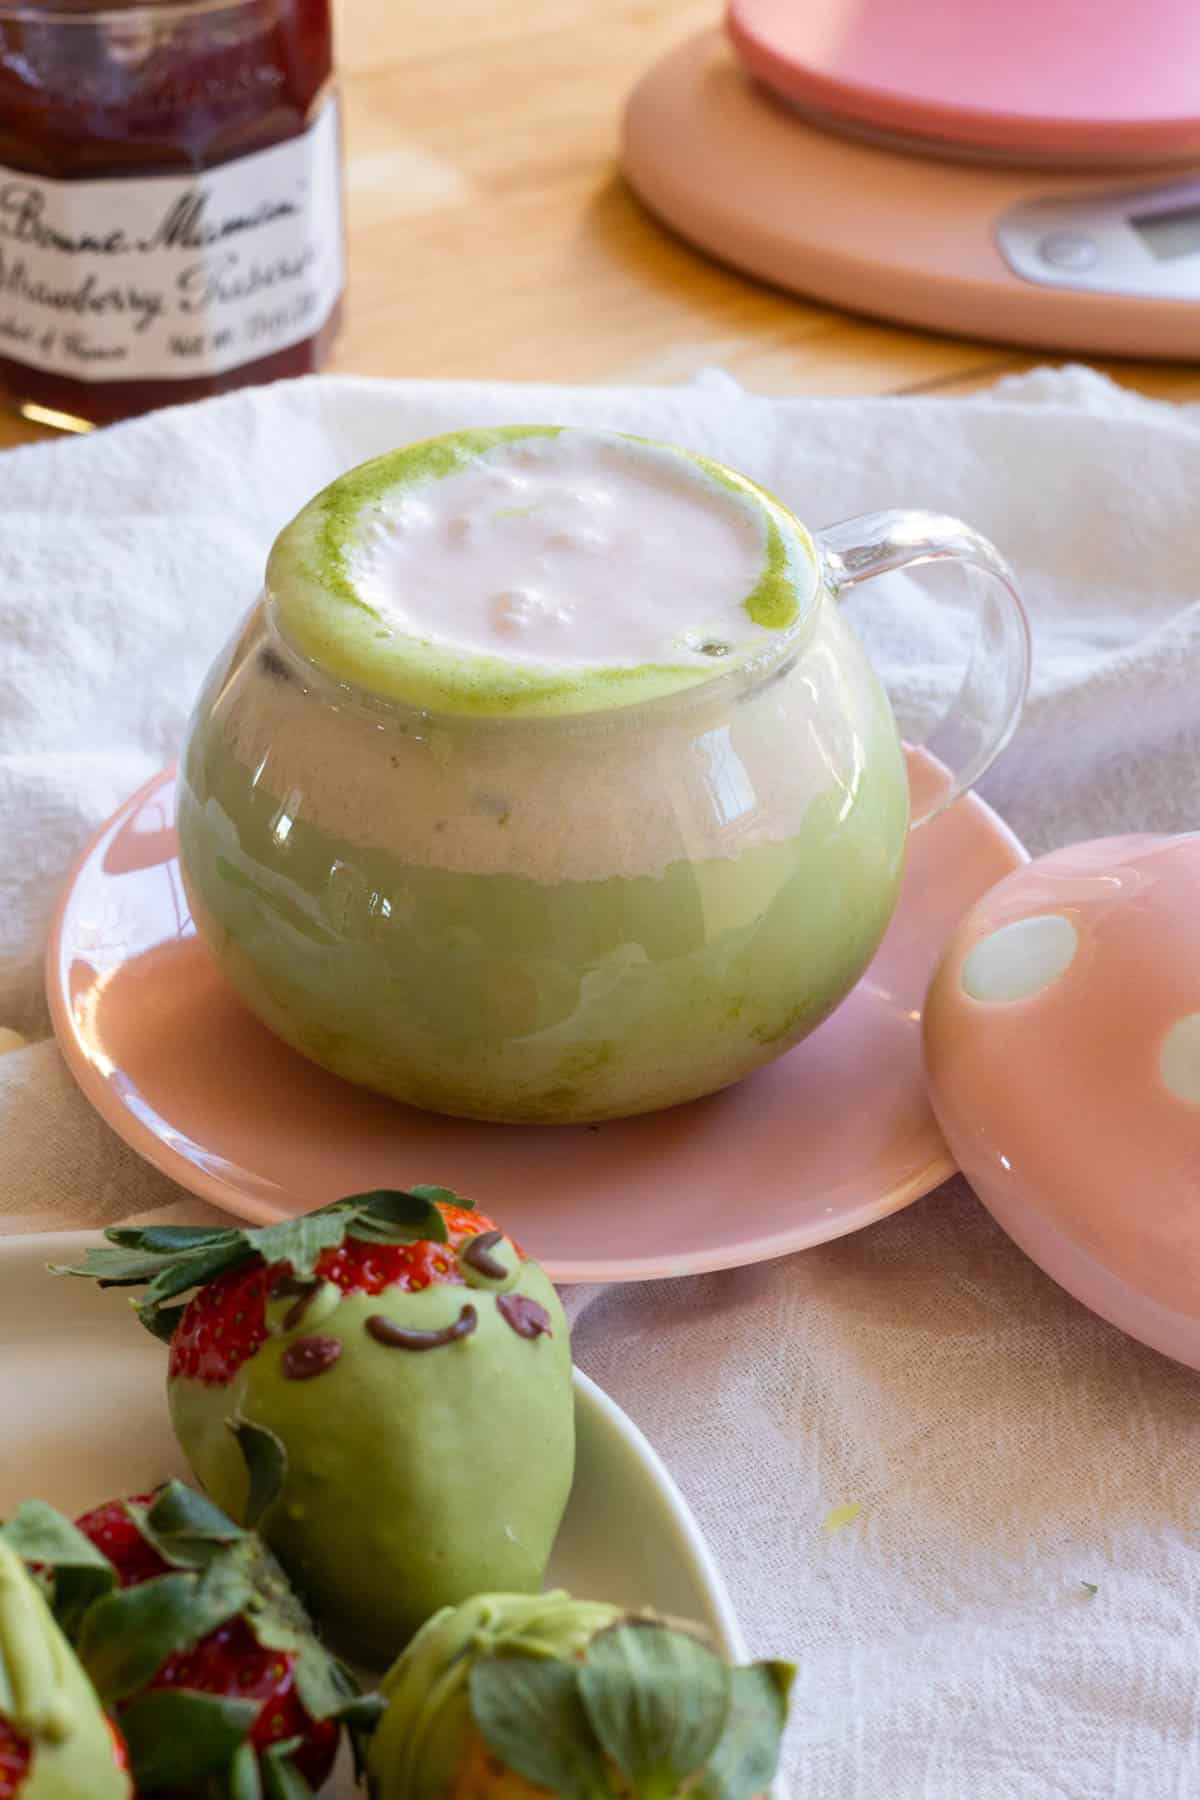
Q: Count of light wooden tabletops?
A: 1